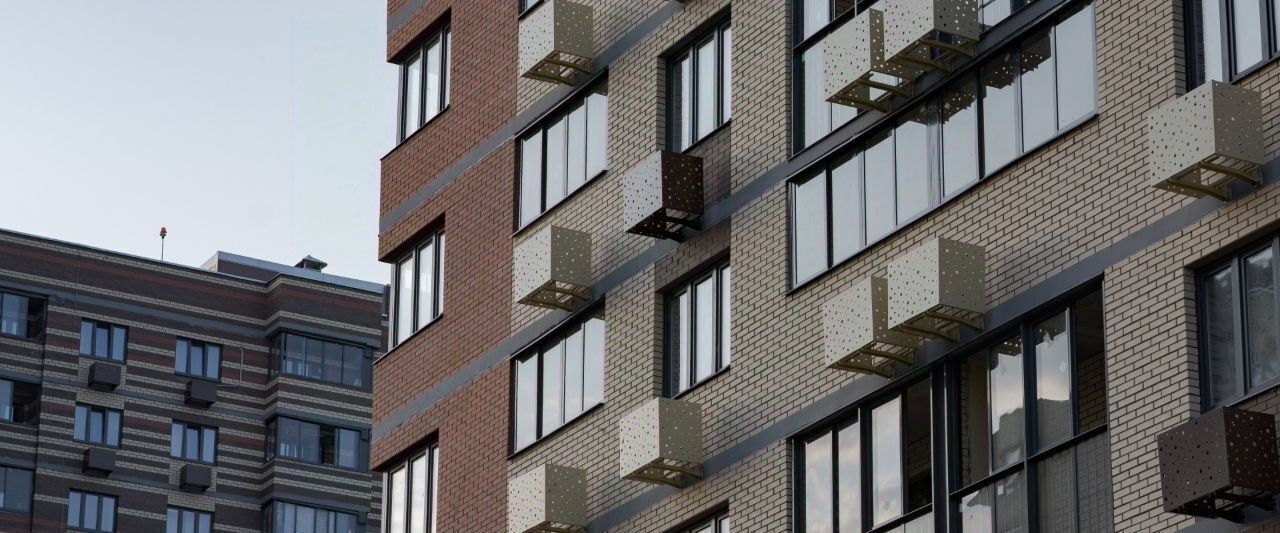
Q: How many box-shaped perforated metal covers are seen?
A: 11